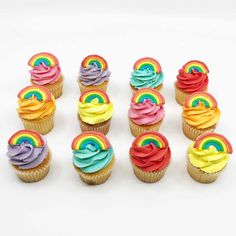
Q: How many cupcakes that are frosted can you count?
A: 12